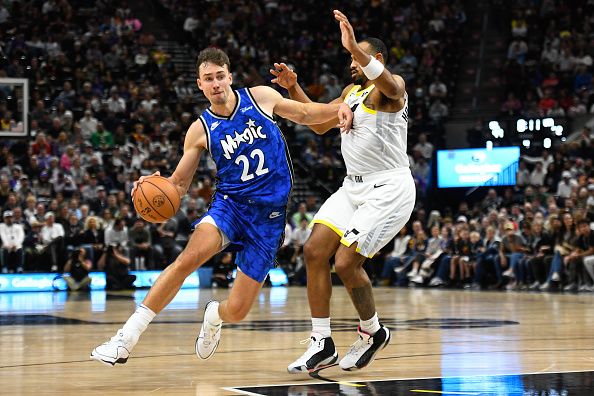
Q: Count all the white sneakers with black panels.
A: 2